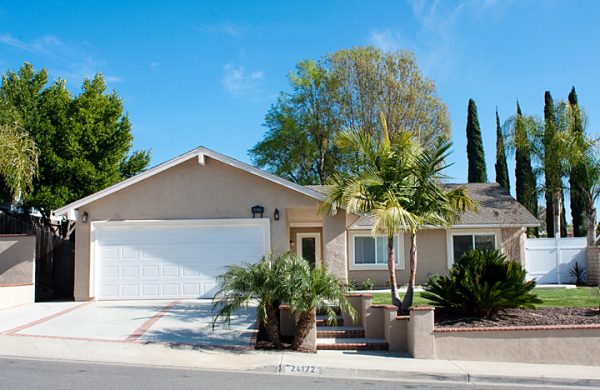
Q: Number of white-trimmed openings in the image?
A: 4